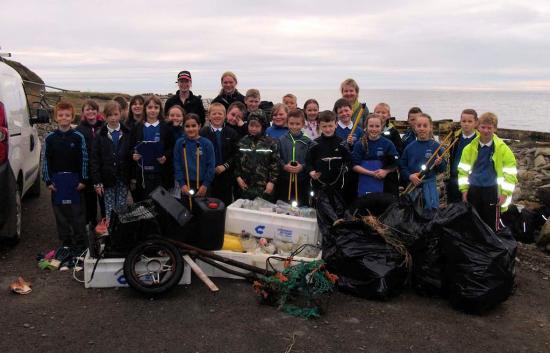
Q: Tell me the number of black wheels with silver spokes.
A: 1